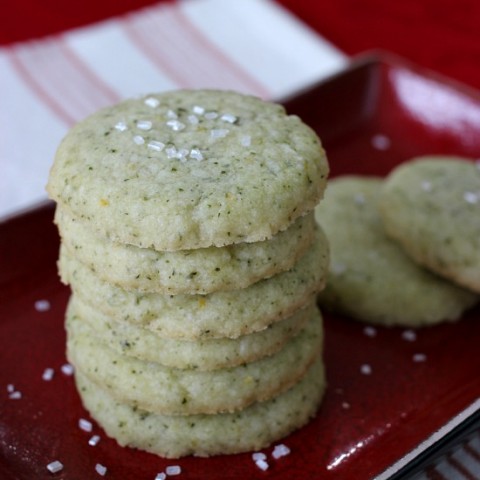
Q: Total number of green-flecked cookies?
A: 8